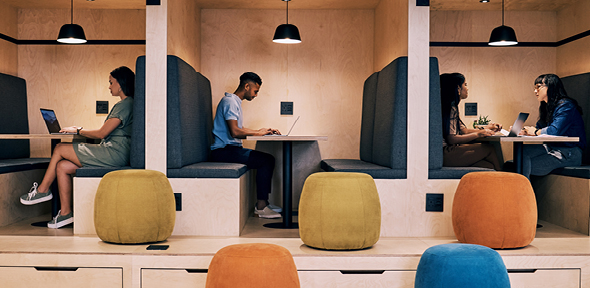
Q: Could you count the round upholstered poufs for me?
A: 5